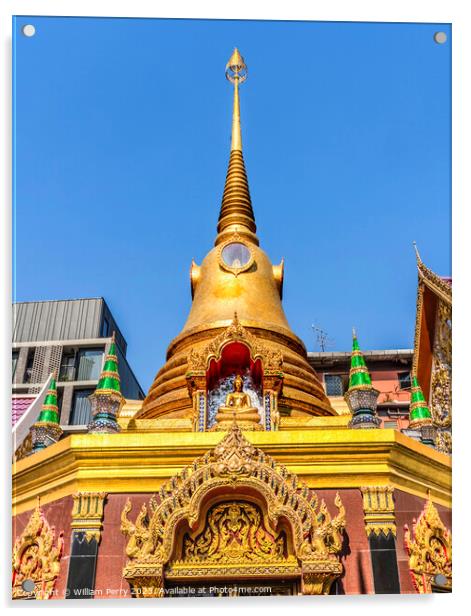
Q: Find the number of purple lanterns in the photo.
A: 0